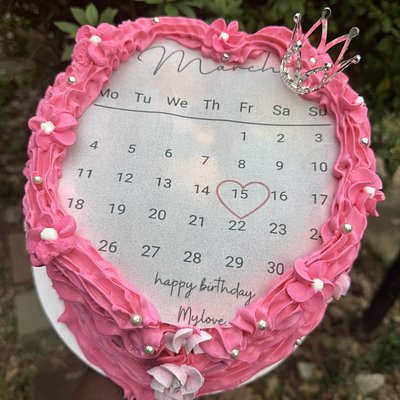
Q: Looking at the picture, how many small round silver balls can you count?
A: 12